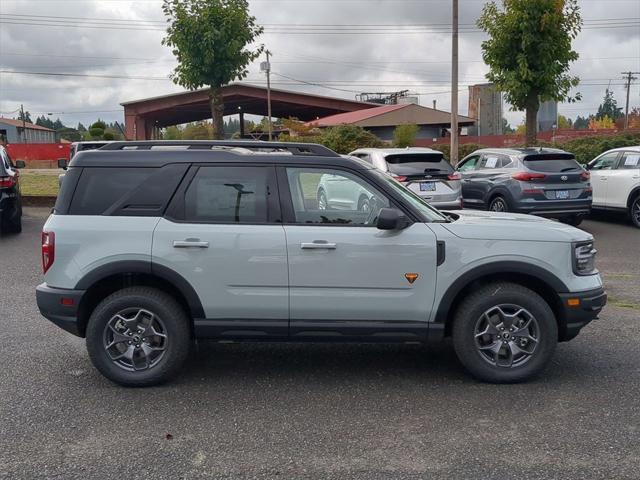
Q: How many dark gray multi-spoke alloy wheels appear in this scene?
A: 2